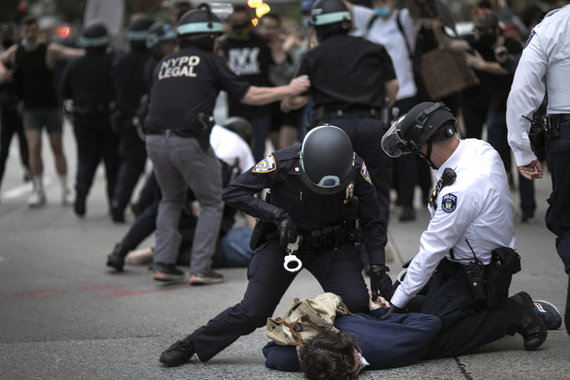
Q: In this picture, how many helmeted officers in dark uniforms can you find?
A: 6